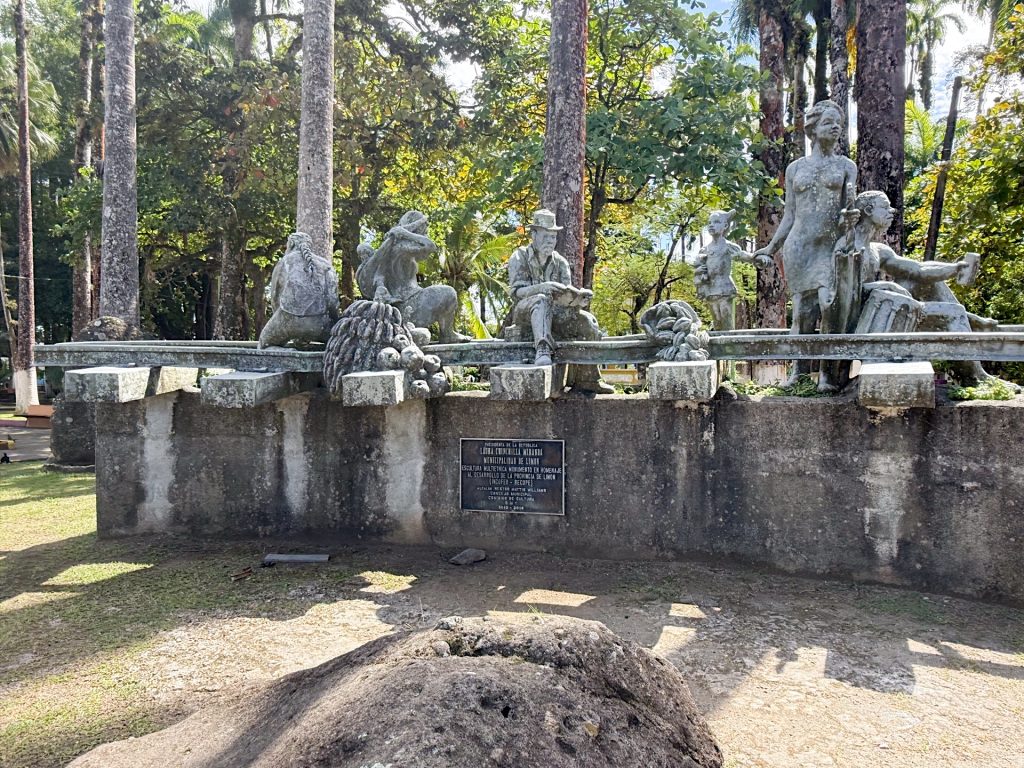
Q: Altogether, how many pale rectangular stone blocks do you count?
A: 6